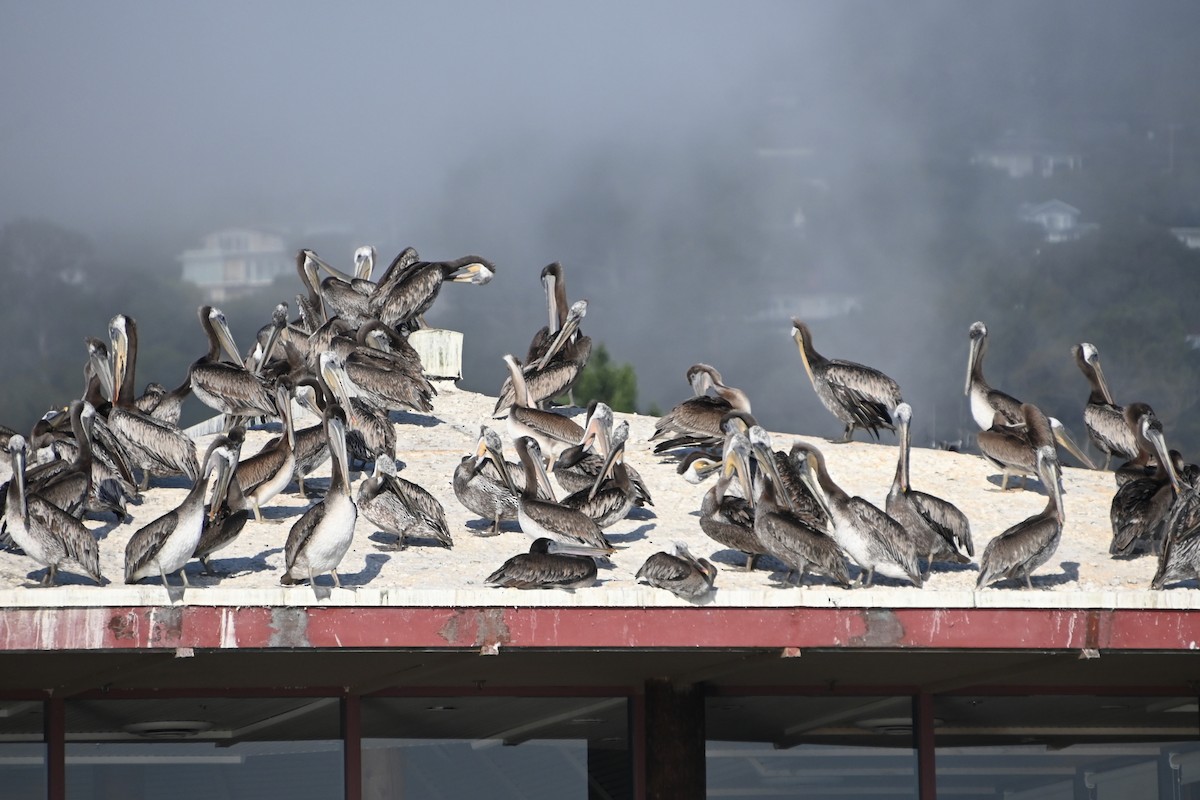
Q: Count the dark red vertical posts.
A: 4